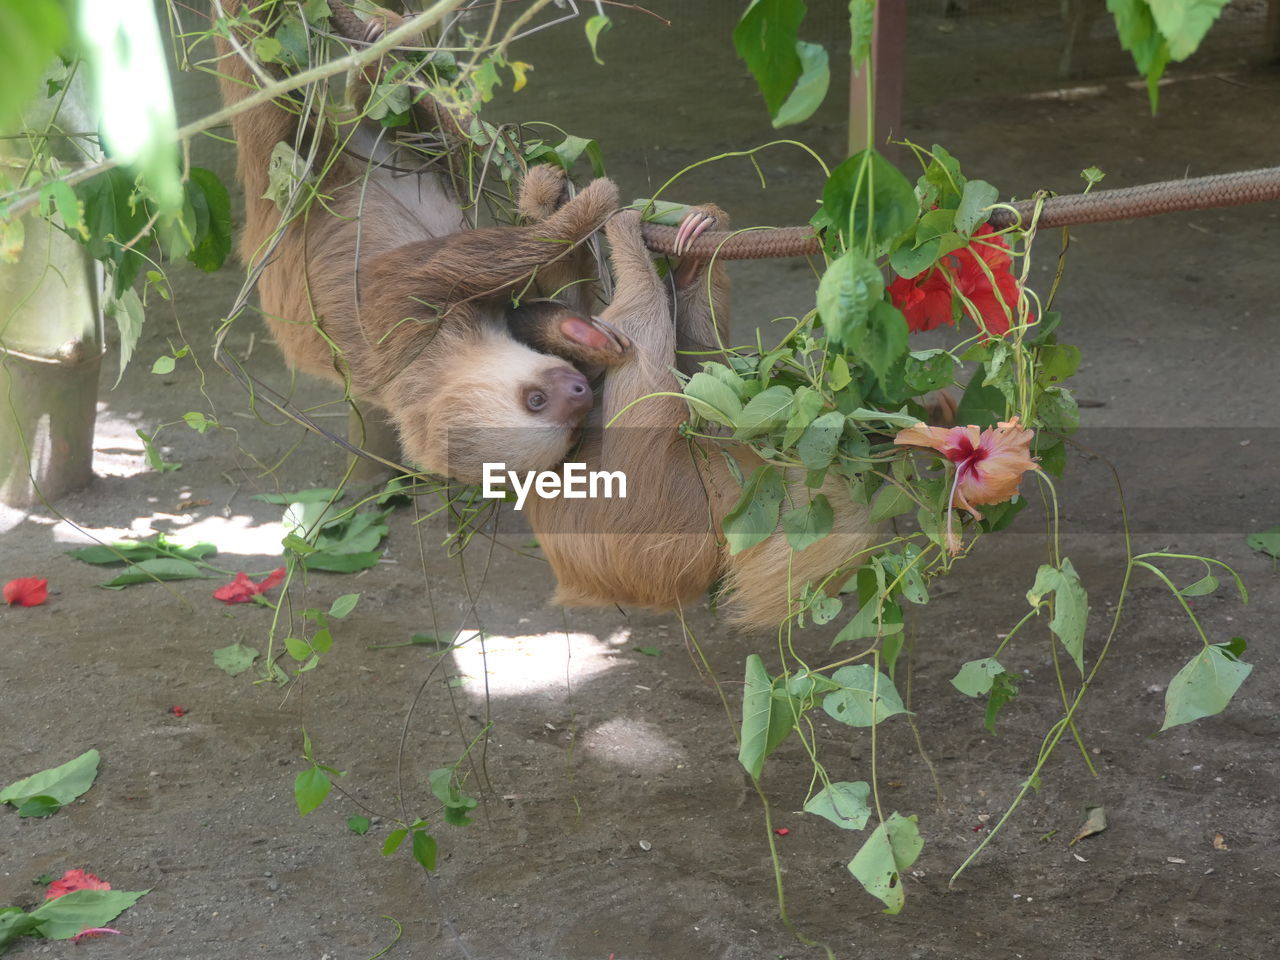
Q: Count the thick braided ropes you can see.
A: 1